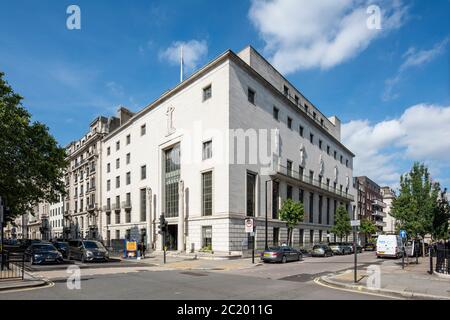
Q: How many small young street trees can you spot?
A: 3